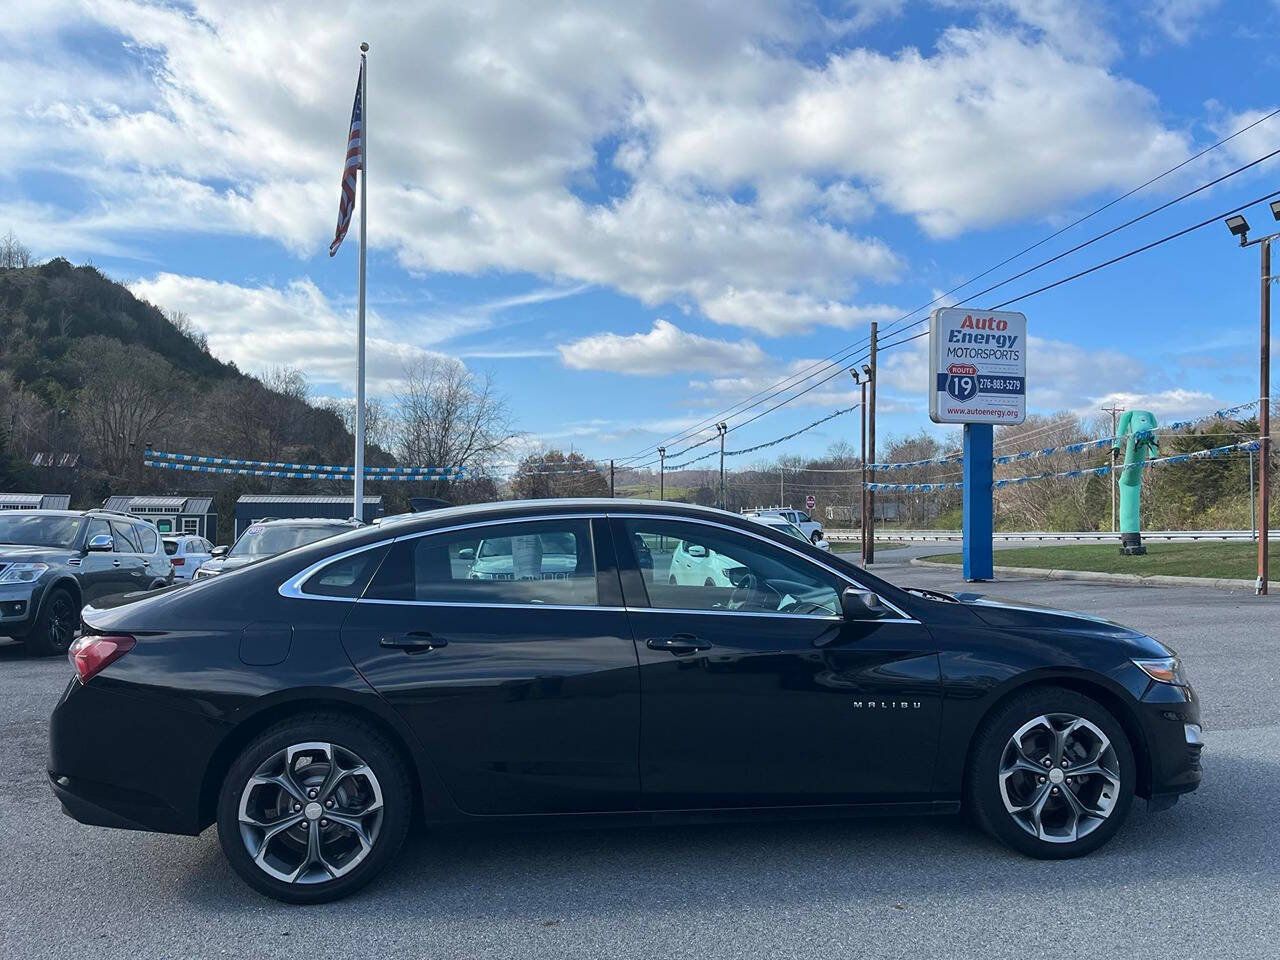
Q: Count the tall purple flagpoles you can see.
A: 0